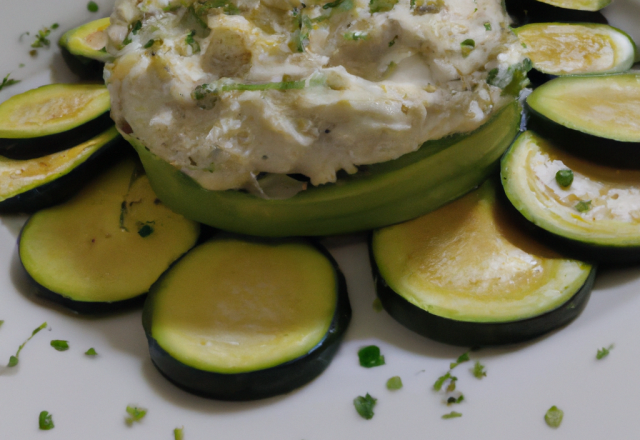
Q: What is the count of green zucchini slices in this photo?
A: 10